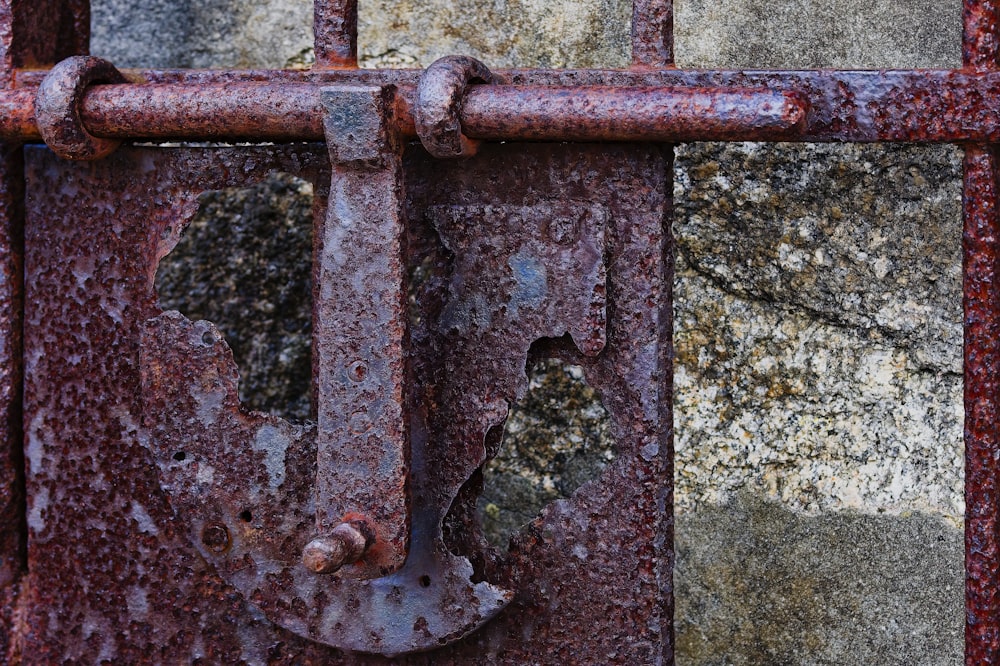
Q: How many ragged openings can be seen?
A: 2